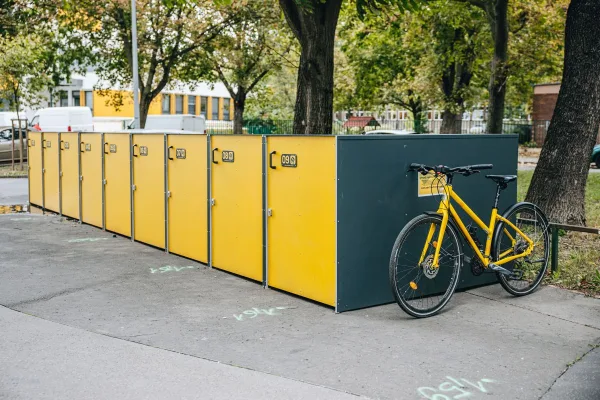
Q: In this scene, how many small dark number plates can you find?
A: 9